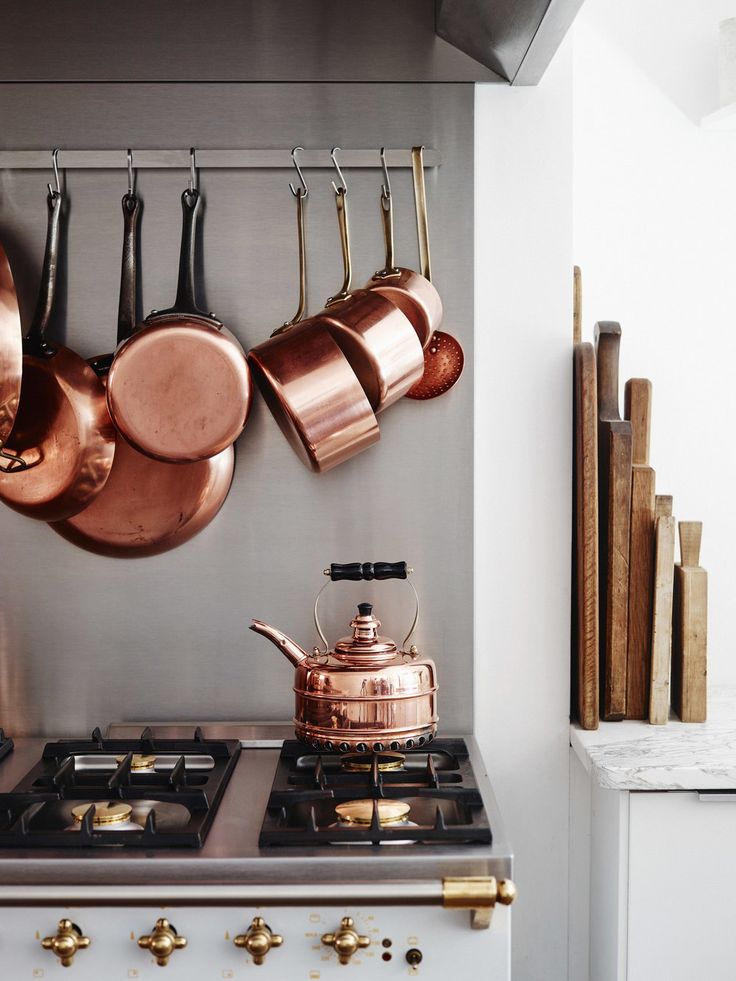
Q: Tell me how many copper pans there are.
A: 7